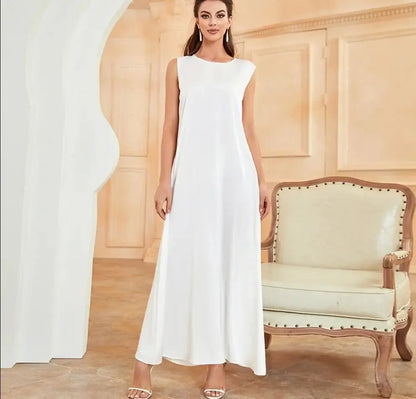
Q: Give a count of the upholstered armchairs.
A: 1